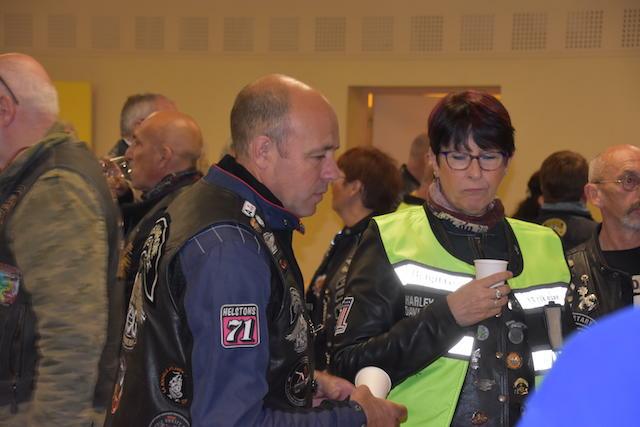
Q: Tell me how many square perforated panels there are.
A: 14